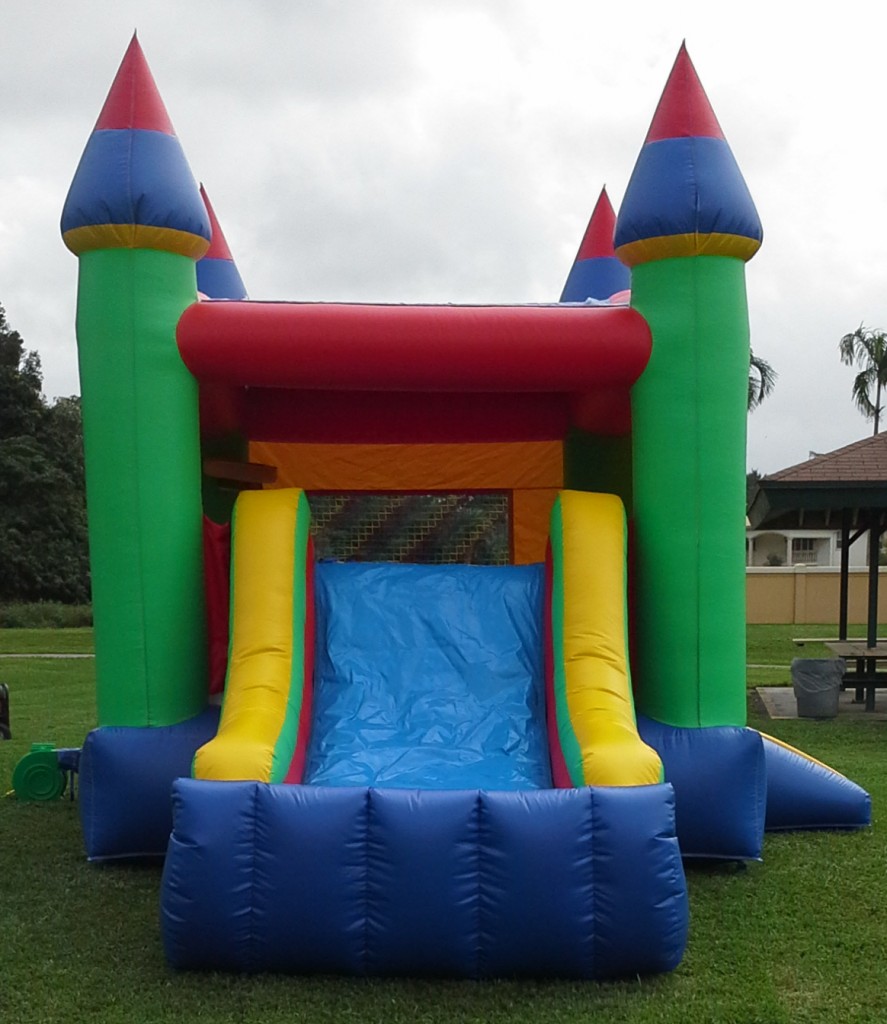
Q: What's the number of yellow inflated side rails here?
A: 2